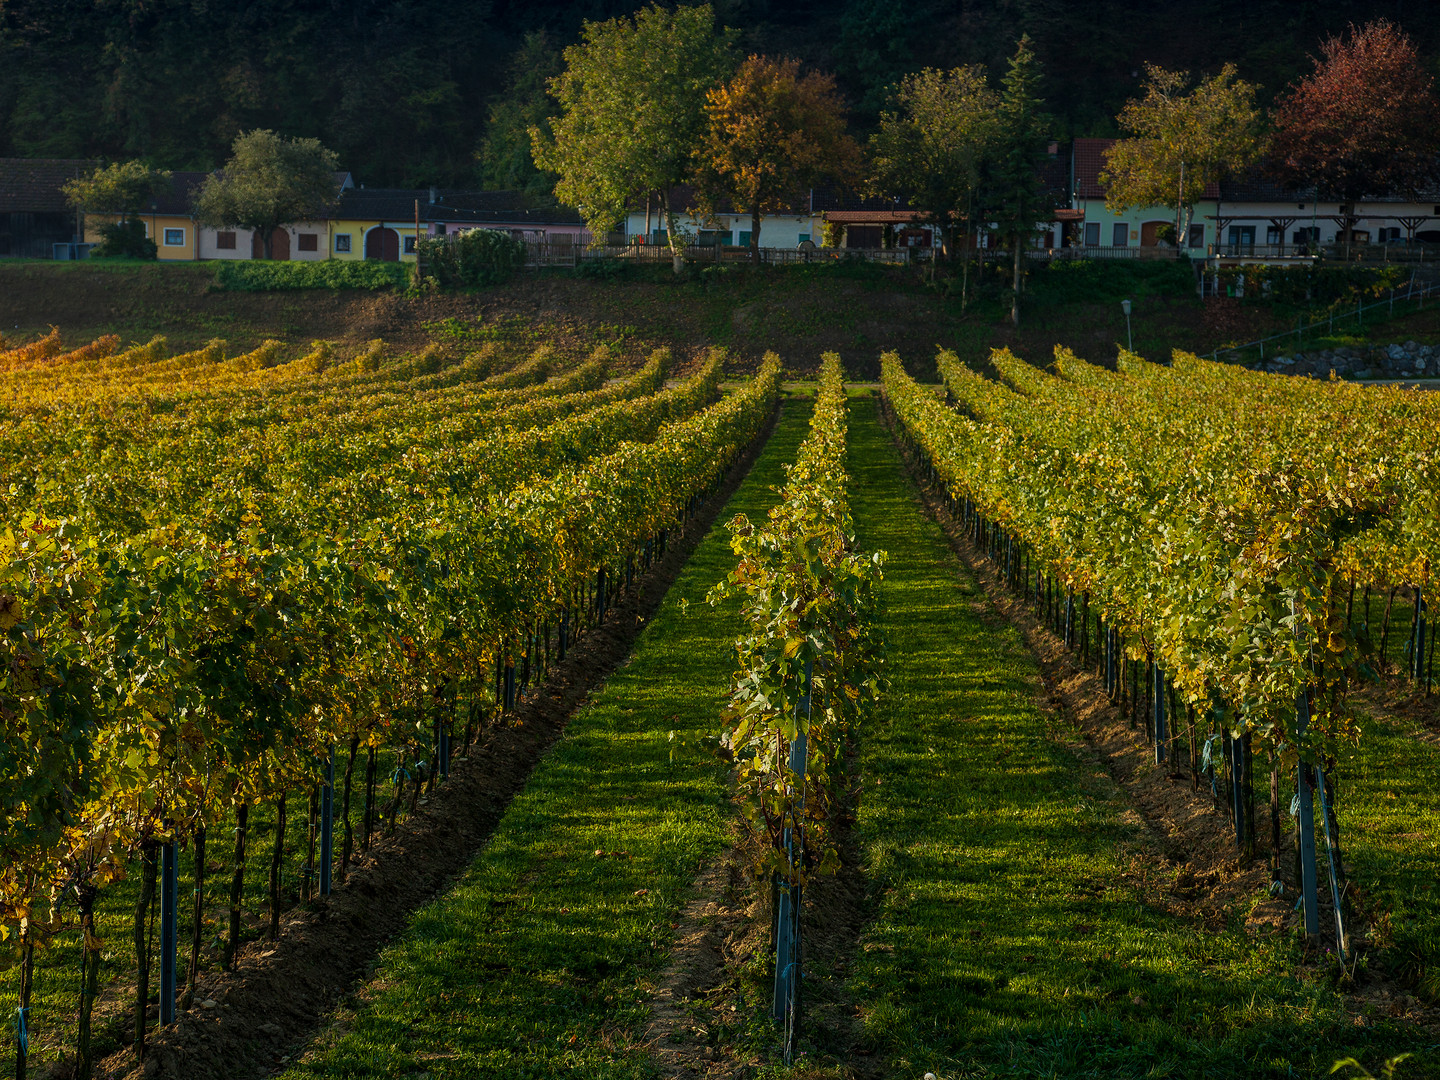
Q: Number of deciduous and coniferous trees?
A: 8